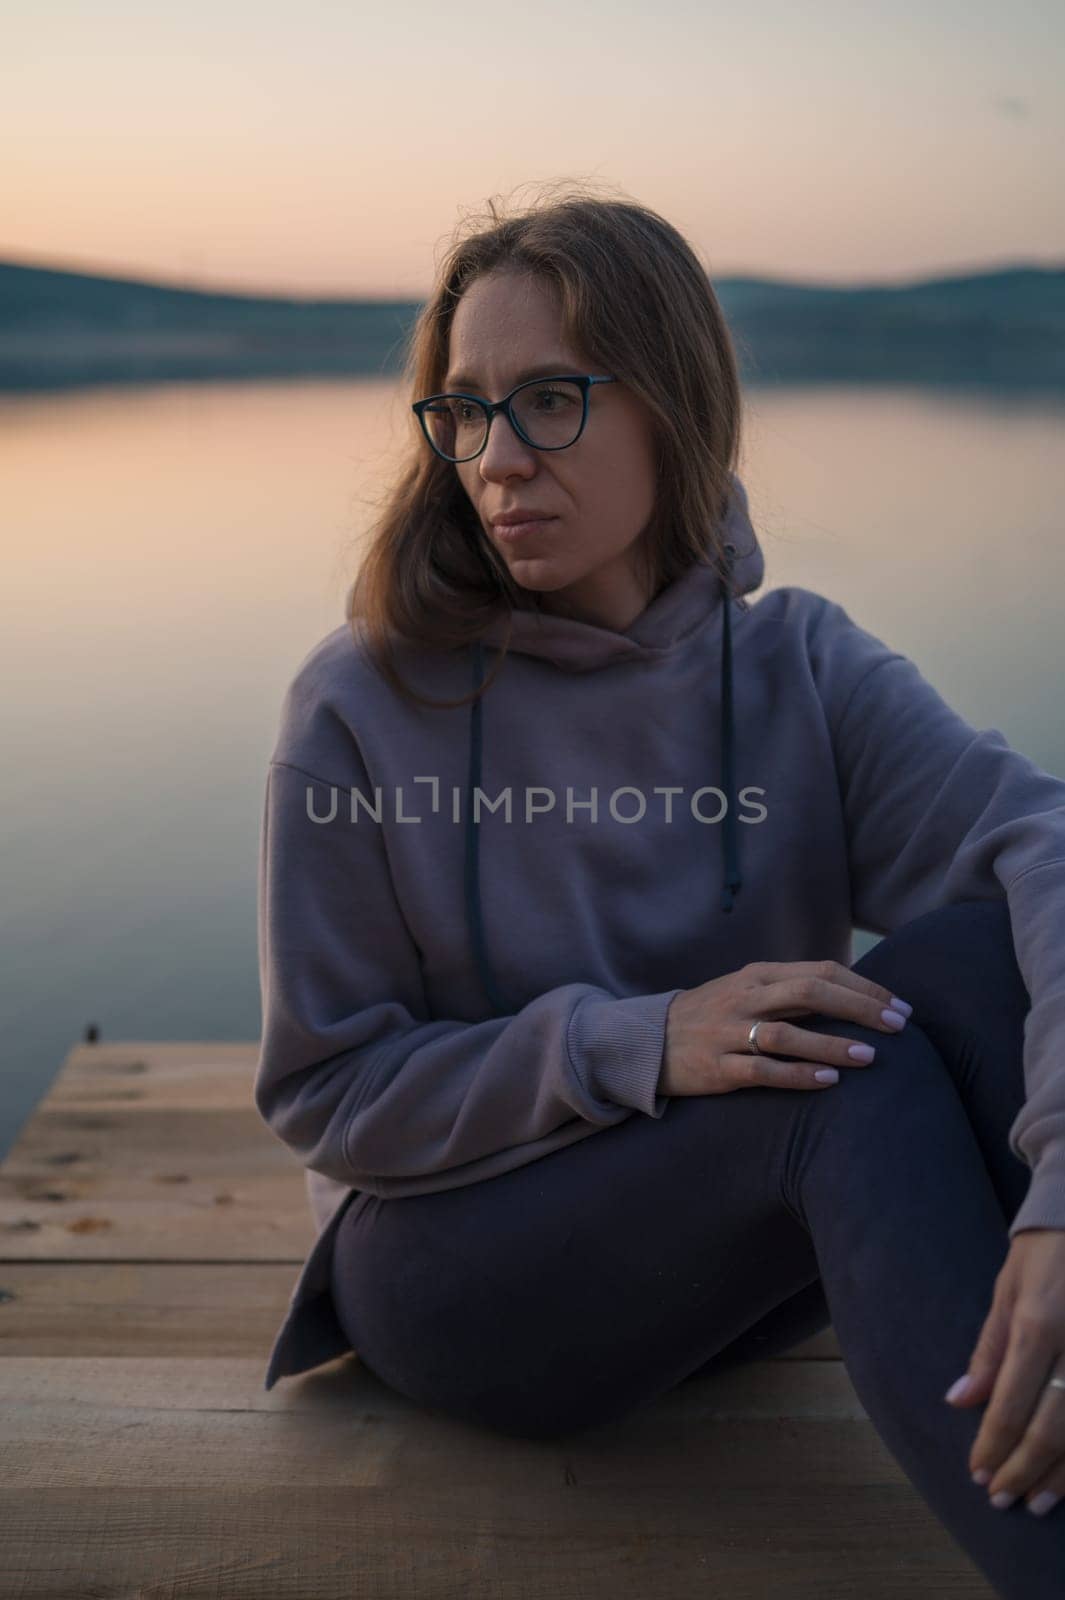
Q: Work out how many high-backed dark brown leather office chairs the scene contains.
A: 0